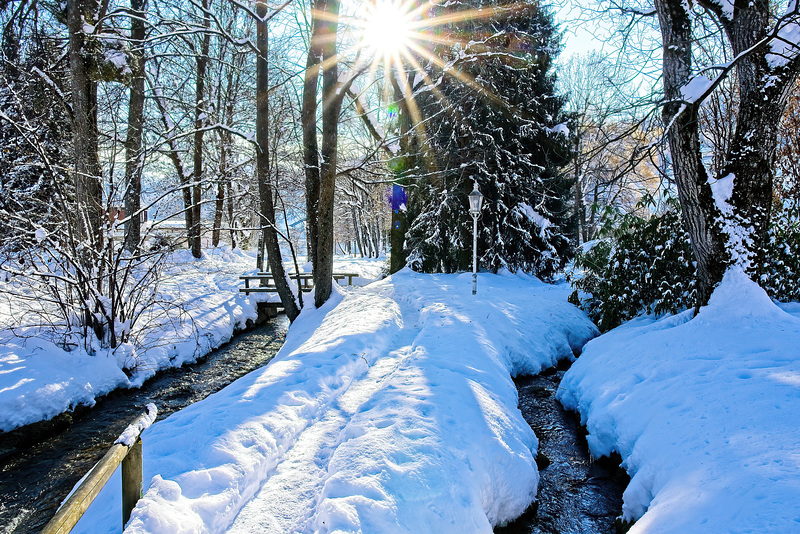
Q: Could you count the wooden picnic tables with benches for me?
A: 0